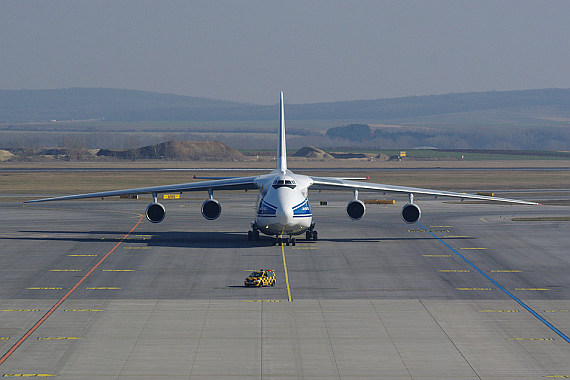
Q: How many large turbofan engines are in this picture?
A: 4